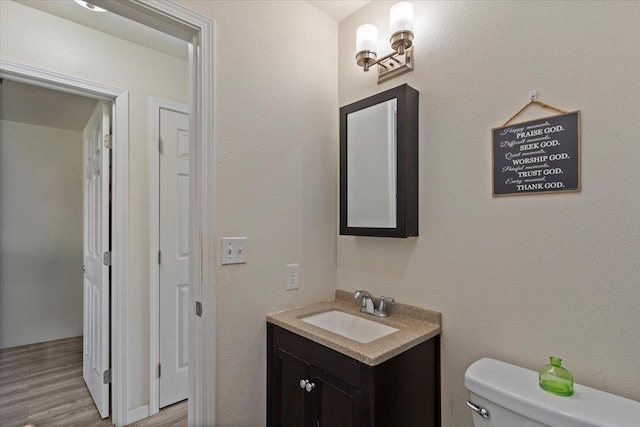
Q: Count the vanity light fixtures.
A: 1